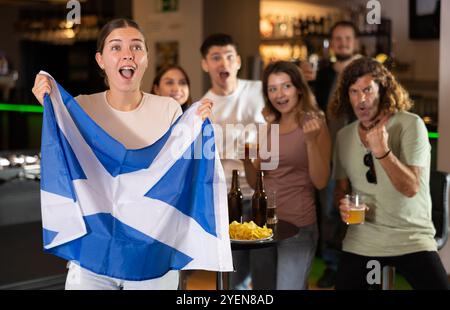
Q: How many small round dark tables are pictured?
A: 1